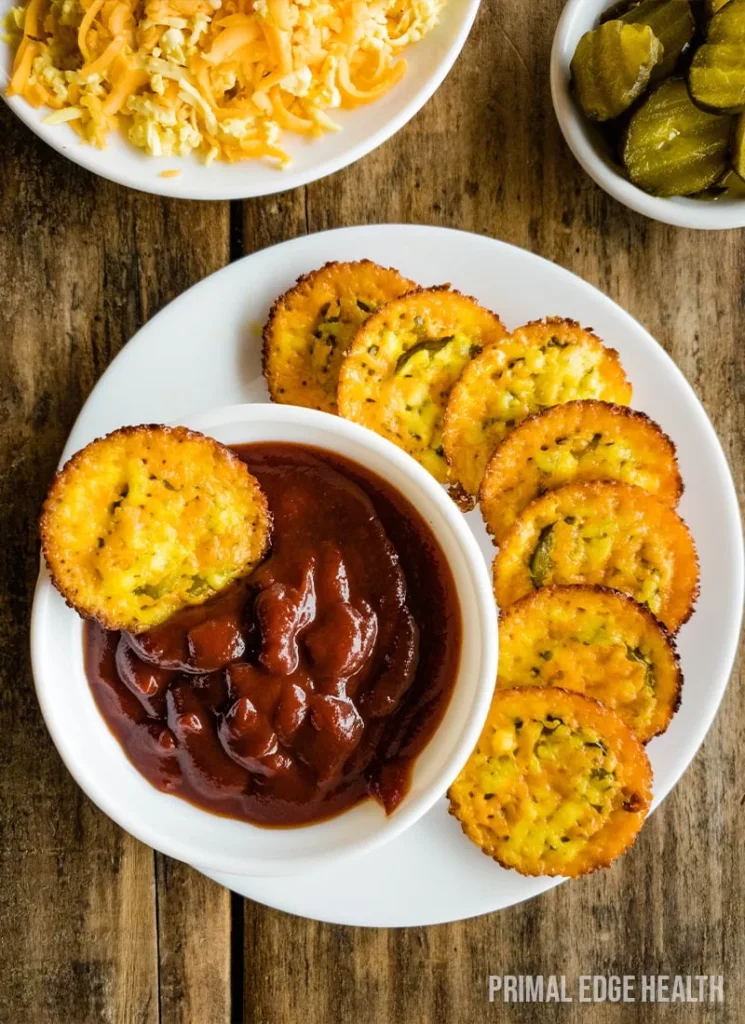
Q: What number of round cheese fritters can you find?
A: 8